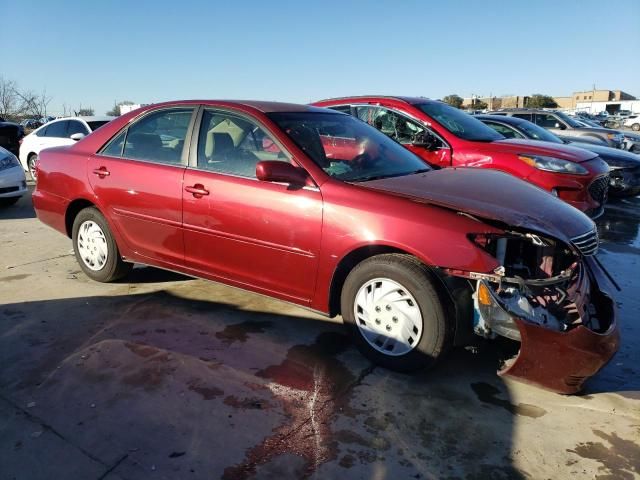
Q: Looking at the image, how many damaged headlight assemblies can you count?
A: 1